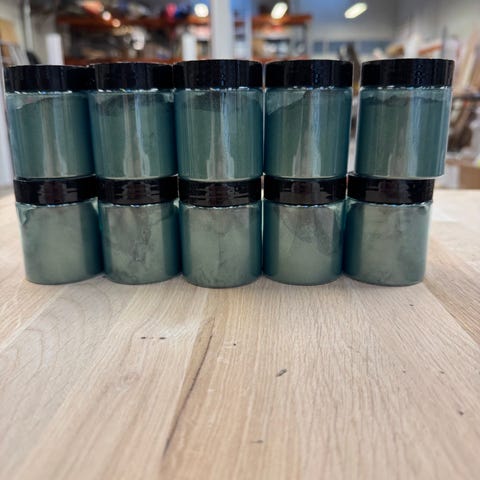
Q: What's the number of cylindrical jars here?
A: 10